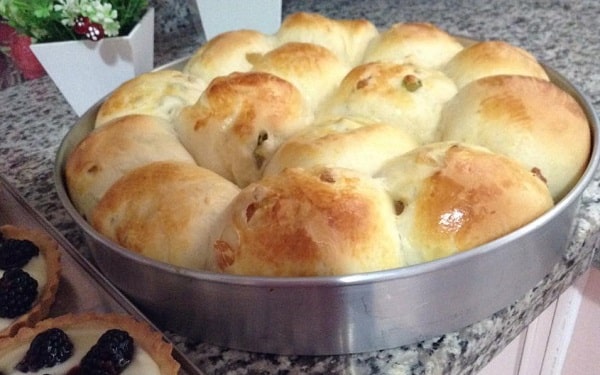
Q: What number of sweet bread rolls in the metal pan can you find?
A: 14